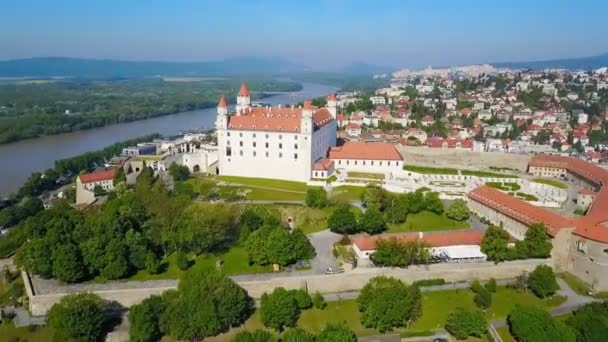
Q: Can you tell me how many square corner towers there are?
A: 4